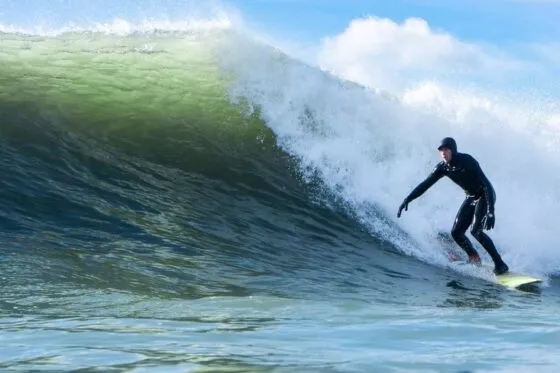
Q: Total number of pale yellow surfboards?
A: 1